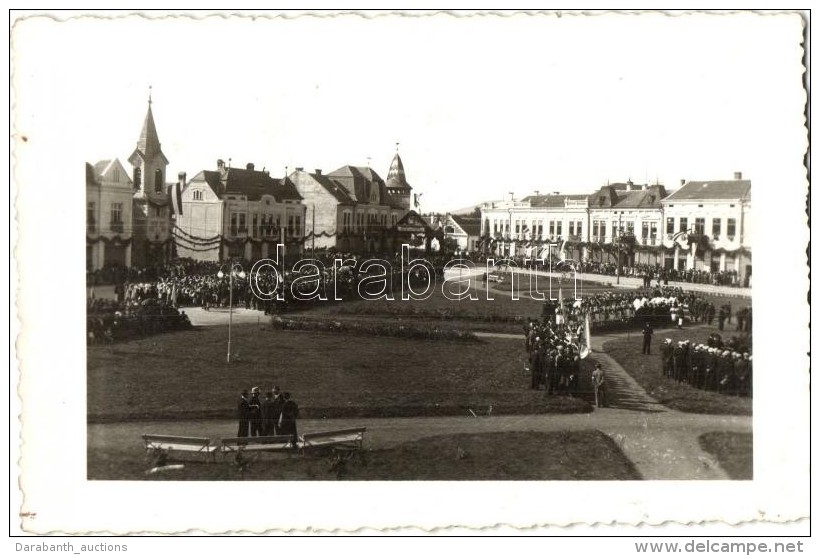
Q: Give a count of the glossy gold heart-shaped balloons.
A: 0